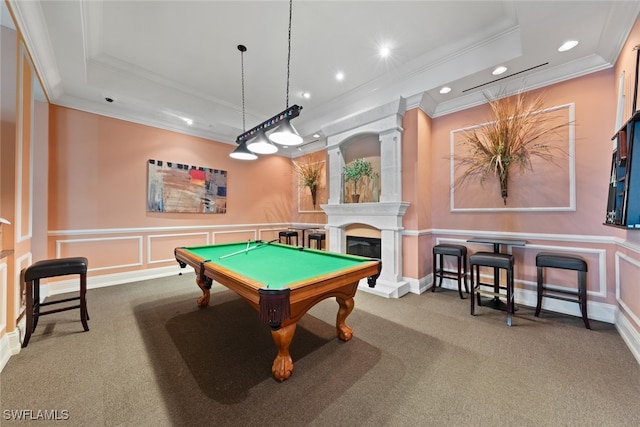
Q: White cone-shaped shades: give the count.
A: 3